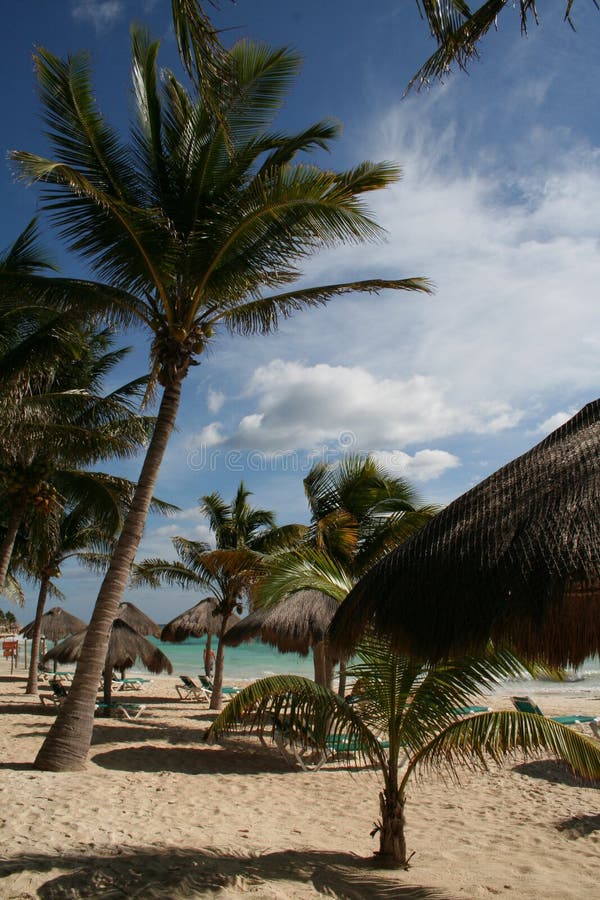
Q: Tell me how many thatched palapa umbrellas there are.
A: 6